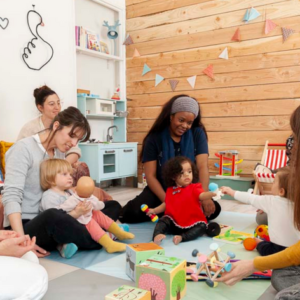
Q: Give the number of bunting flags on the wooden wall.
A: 12